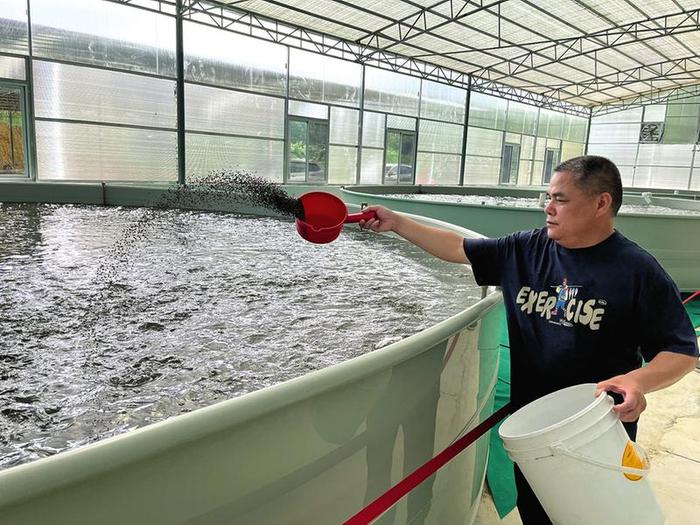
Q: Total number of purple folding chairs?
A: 0